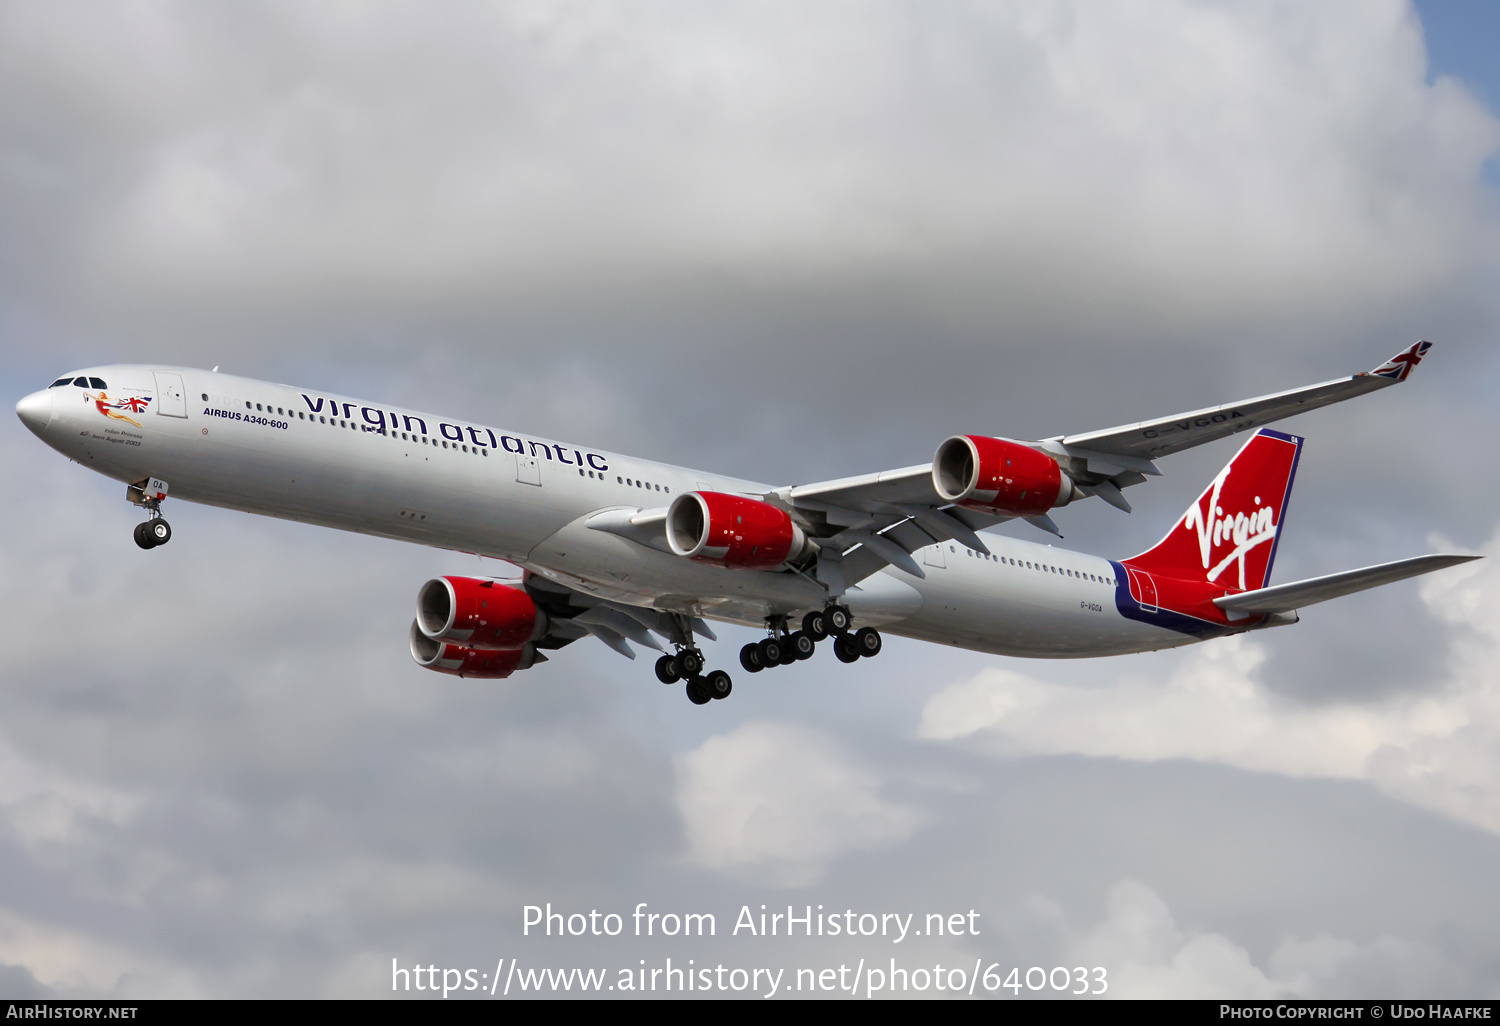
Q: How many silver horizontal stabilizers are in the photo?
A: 1